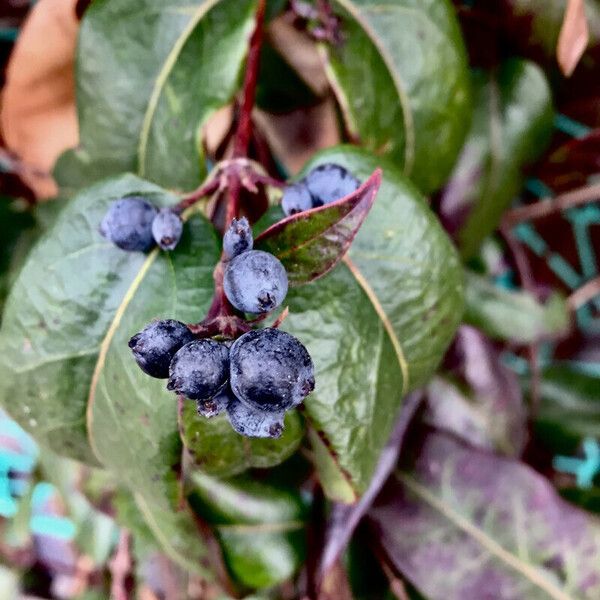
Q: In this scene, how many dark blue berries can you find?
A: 11